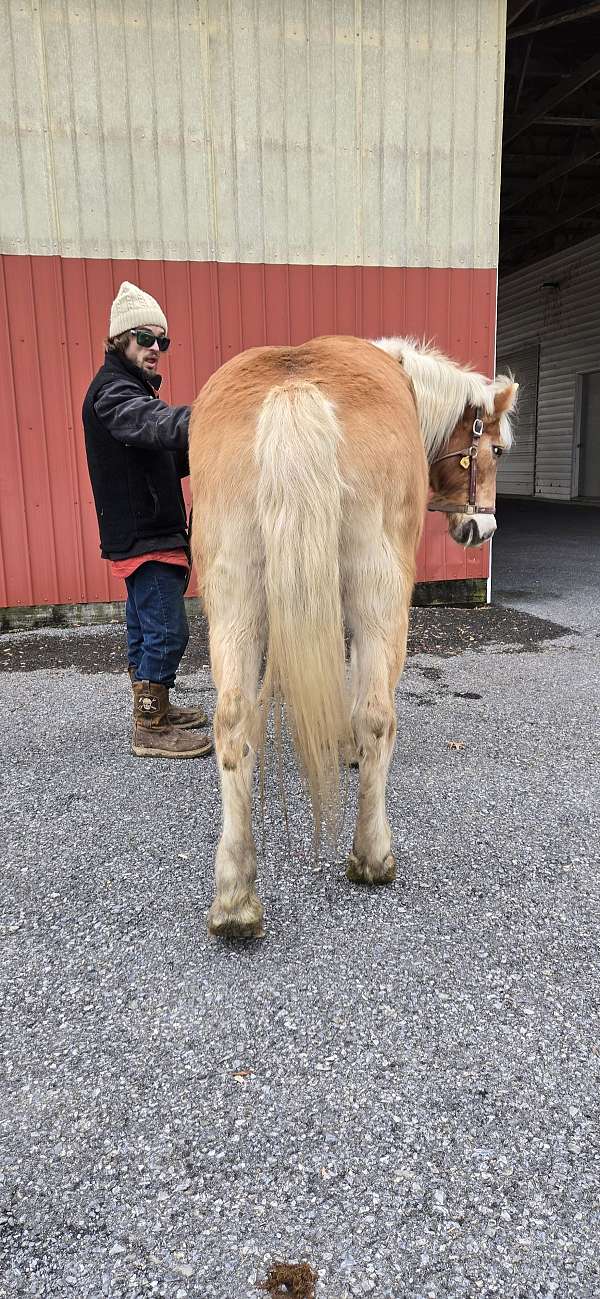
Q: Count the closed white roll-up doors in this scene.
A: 1